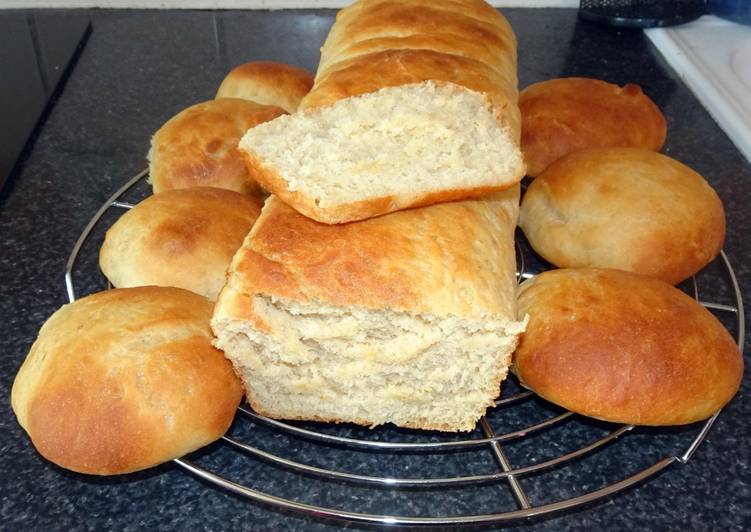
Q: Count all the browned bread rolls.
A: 7